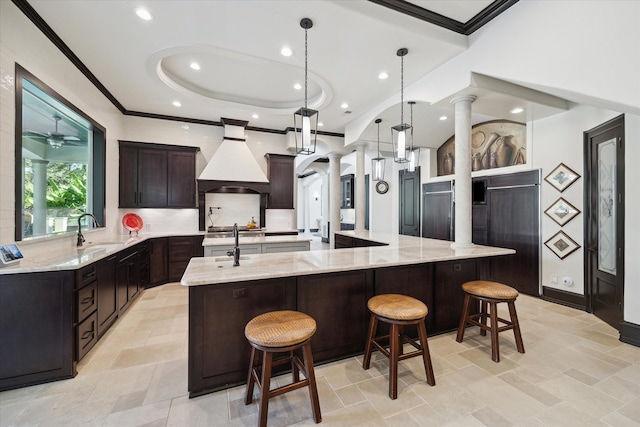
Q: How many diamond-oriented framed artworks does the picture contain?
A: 3